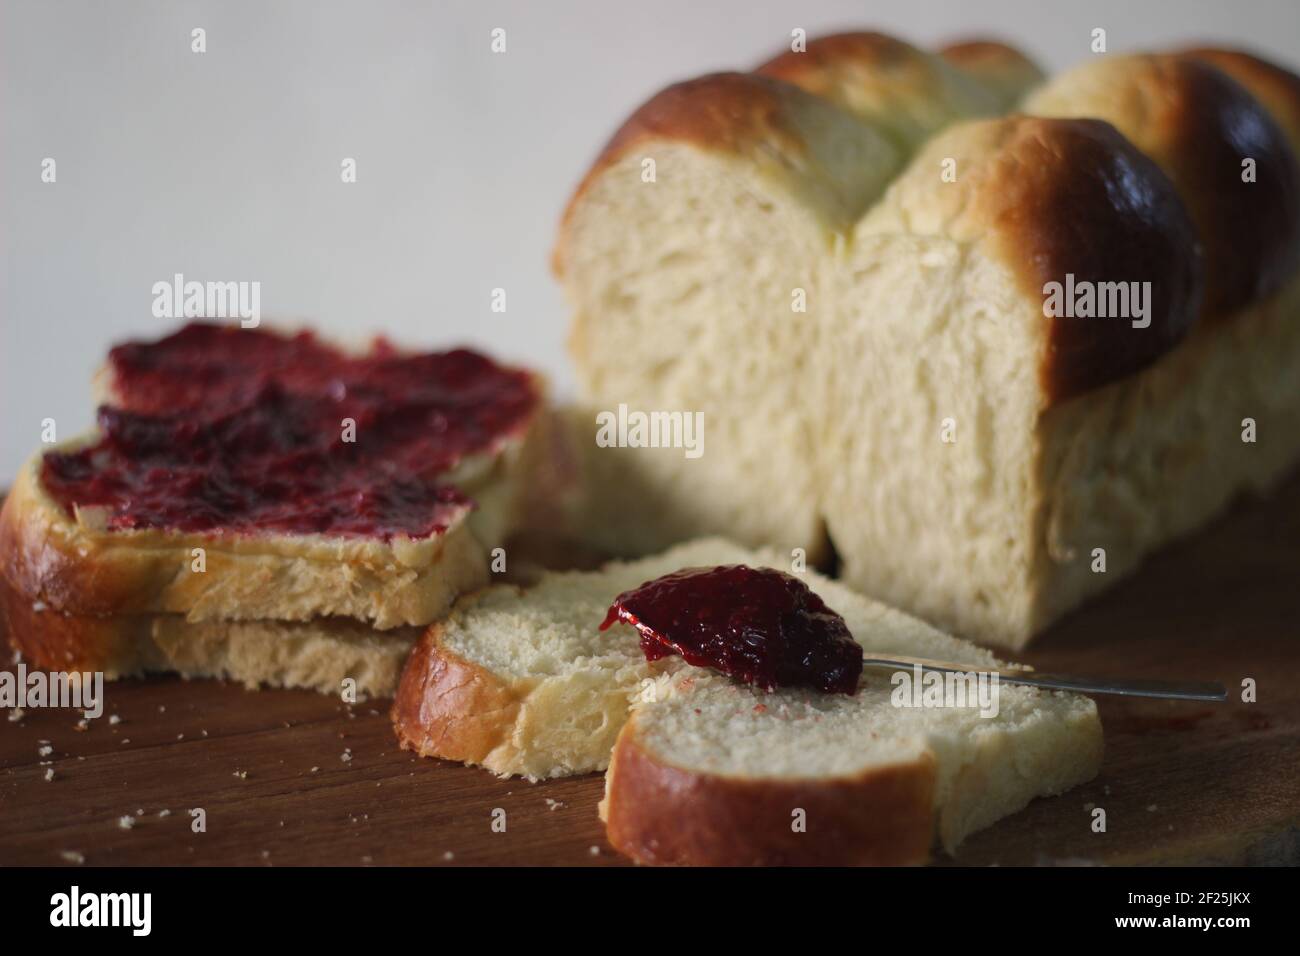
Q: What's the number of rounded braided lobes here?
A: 6